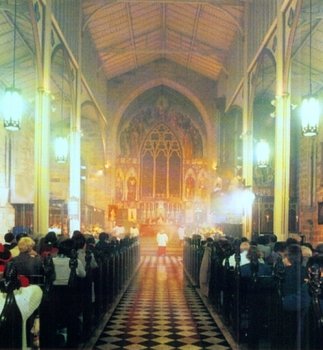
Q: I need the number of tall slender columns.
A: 4